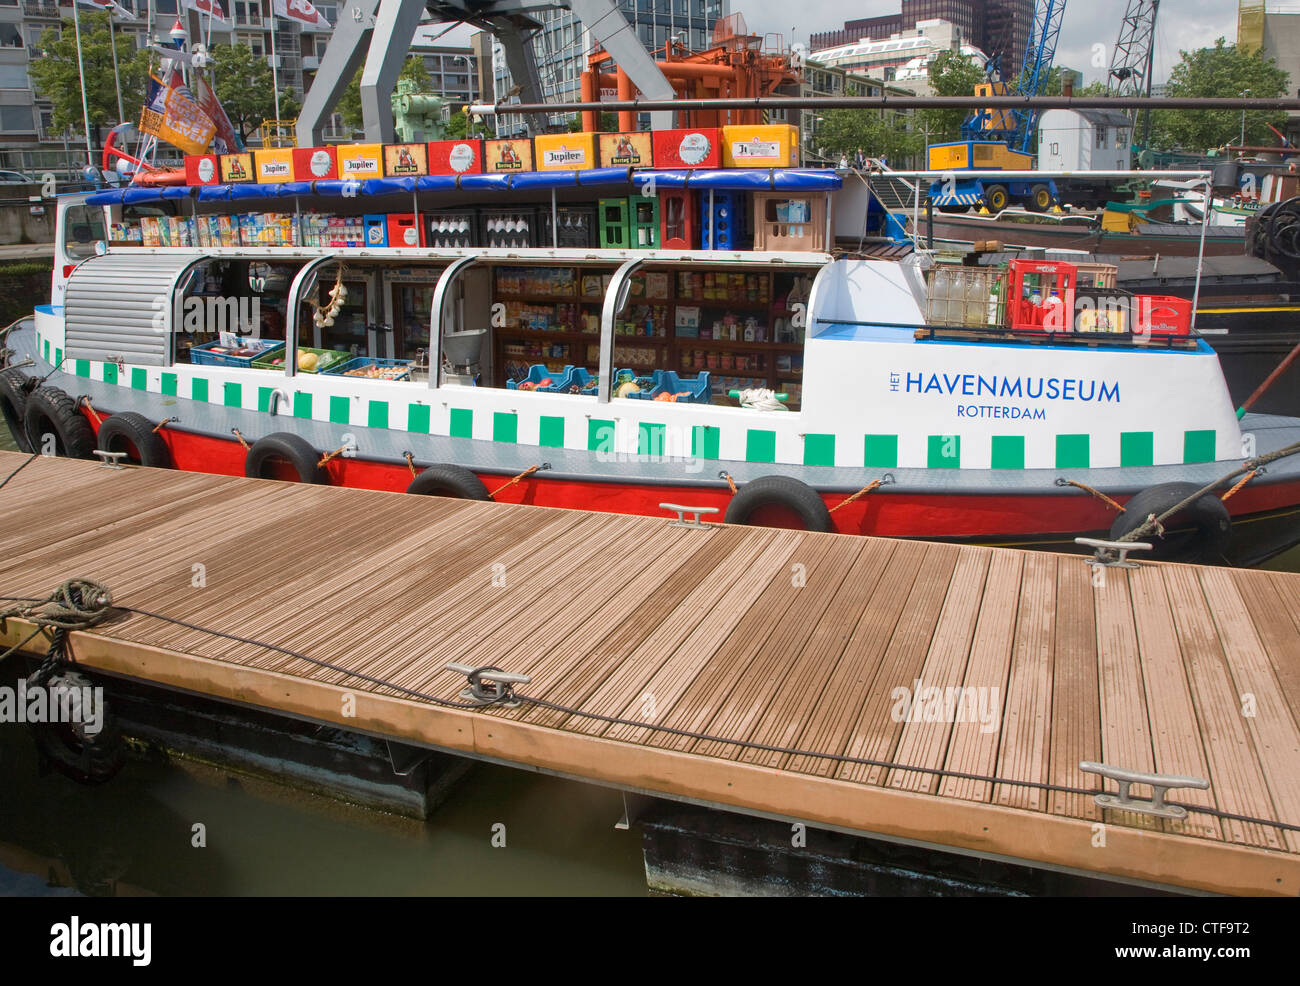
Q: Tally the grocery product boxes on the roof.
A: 12